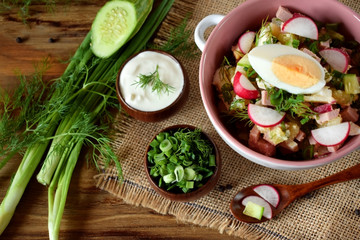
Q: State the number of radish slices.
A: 8